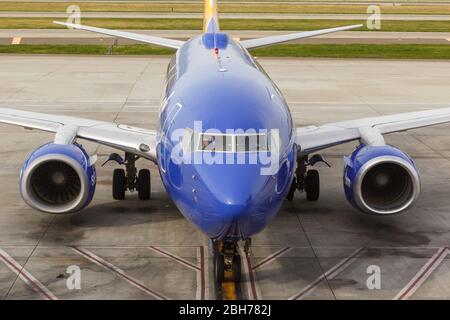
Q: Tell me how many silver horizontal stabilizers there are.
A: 2